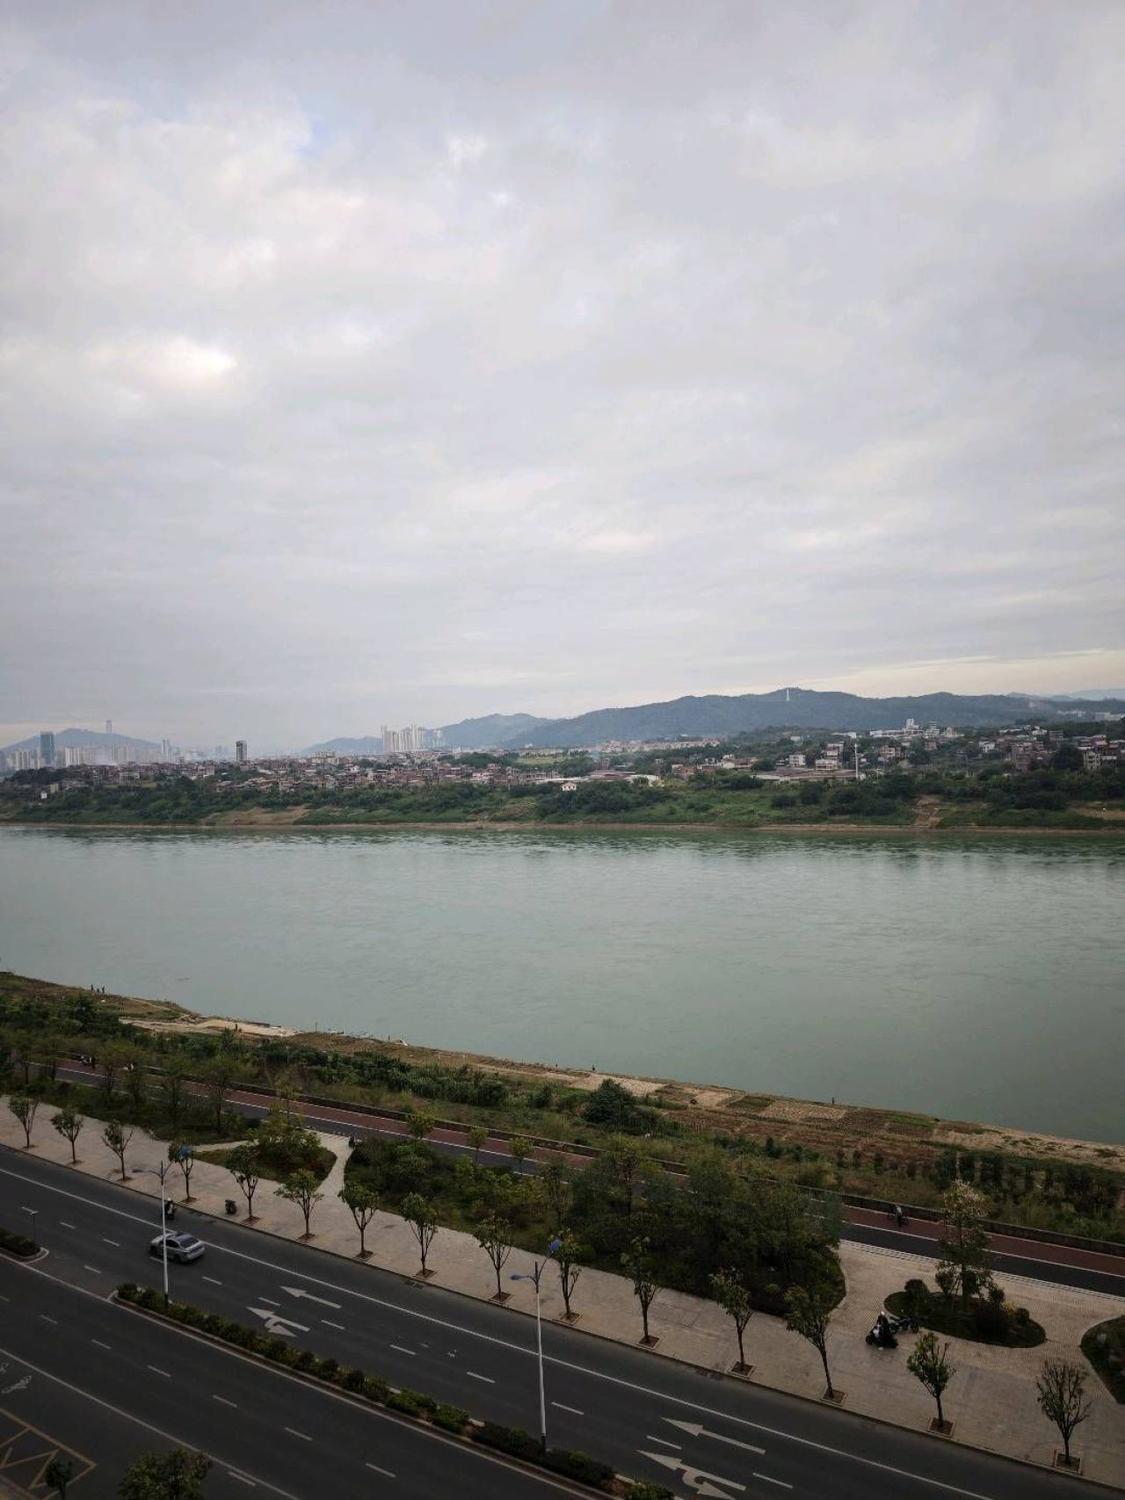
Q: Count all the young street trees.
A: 15